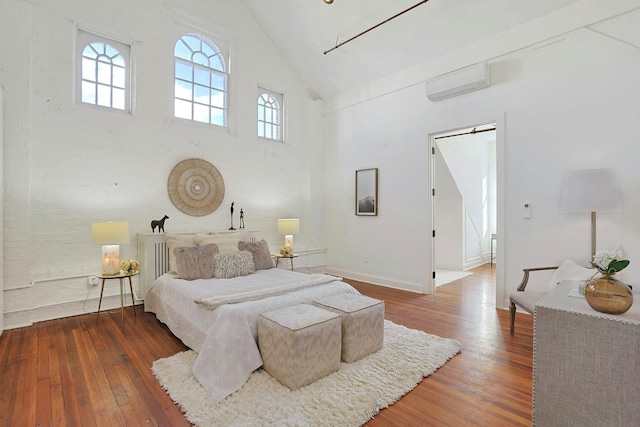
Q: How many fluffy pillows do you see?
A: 3